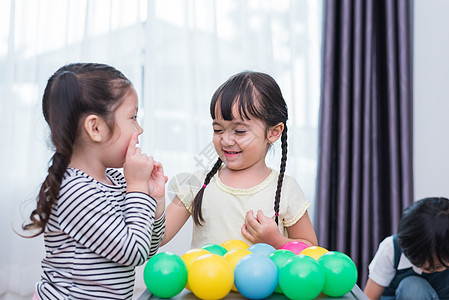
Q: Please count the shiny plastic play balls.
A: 13